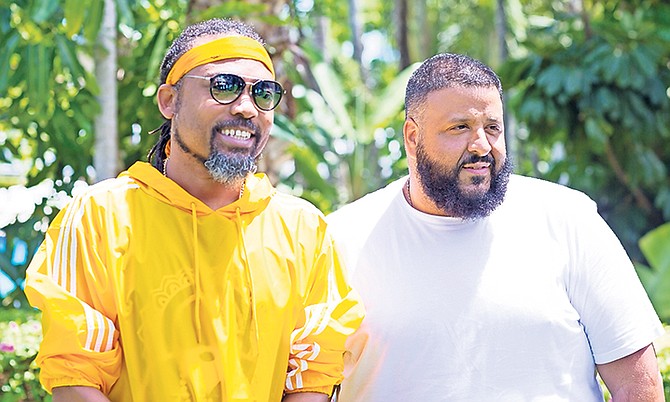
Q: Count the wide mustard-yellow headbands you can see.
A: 1